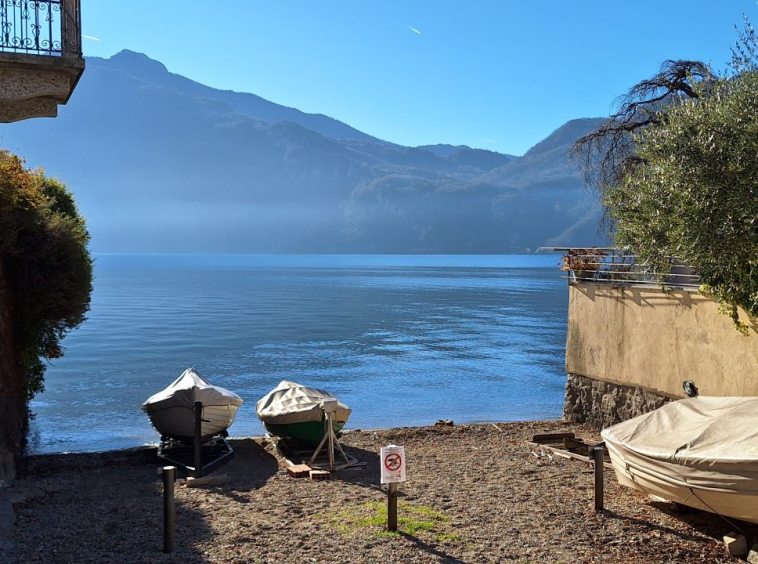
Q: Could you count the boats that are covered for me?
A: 3